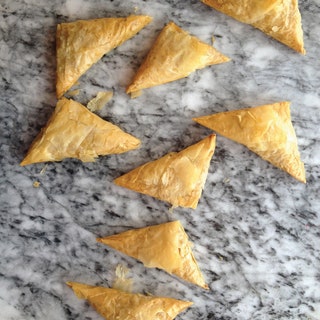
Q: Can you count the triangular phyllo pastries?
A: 8